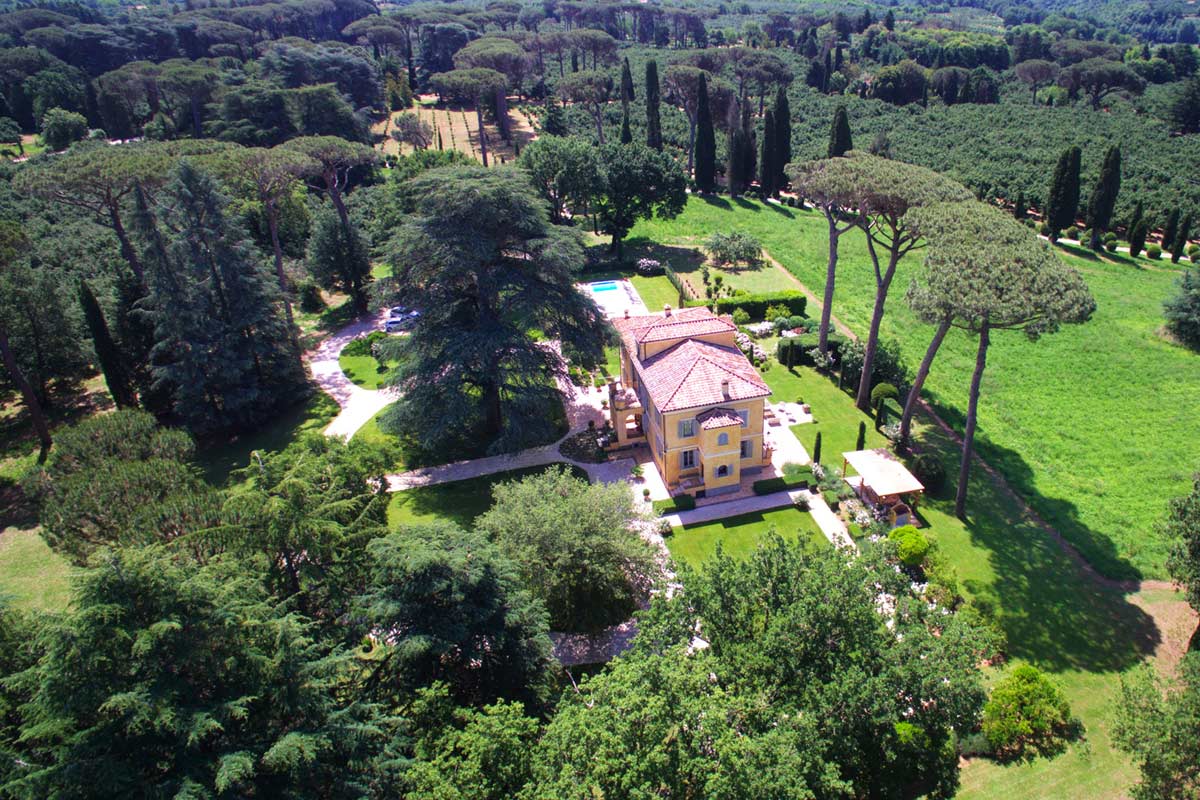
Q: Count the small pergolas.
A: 1